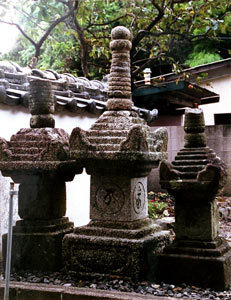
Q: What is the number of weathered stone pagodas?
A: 3